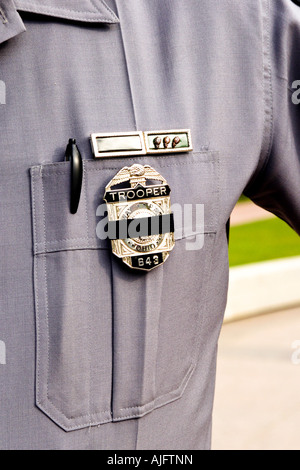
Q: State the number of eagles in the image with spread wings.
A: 1